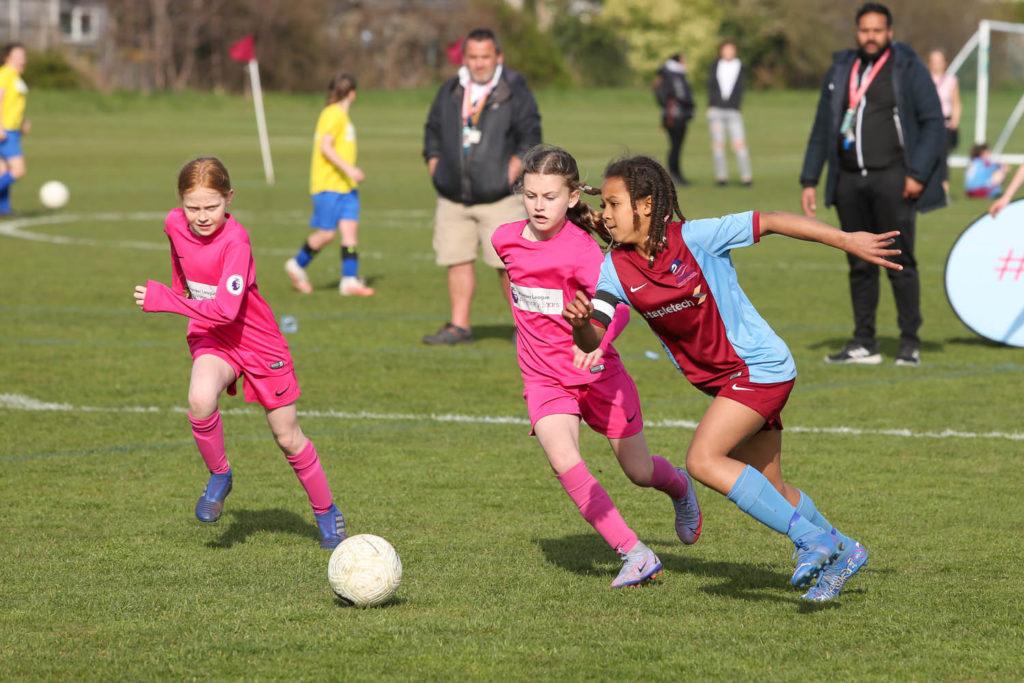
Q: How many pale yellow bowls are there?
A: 0